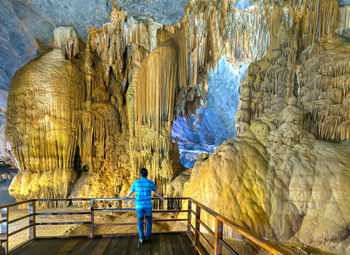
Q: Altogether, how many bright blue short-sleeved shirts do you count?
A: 1